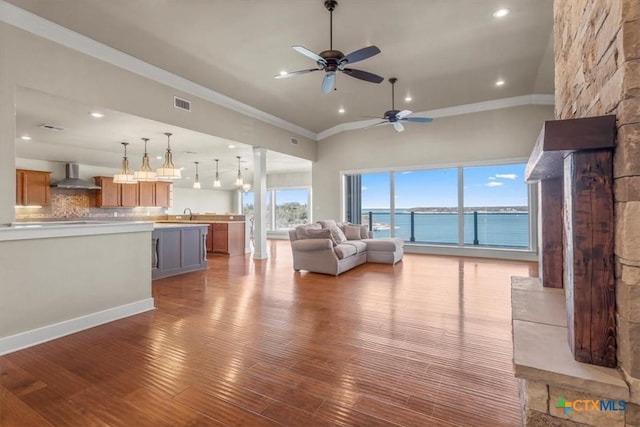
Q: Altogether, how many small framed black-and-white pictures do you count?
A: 0